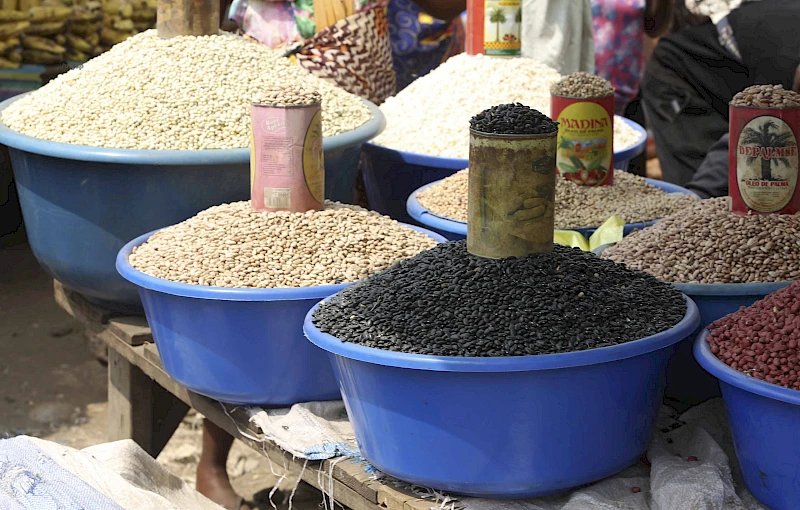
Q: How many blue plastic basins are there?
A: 7